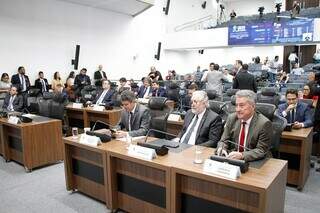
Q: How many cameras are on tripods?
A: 3